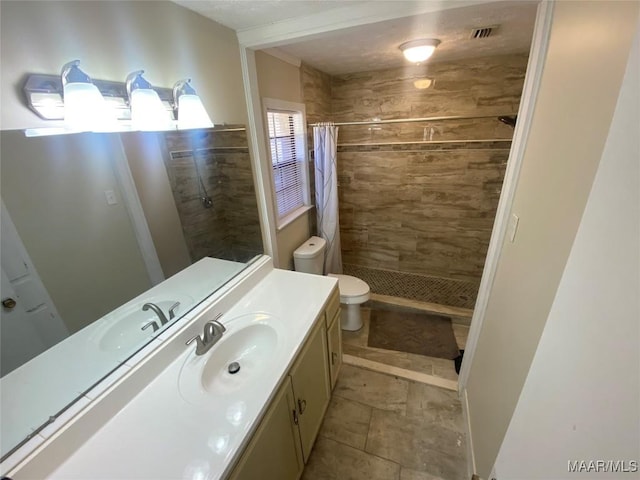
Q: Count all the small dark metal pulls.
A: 3